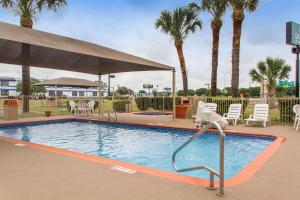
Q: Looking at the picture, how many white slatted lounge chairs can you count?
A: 3